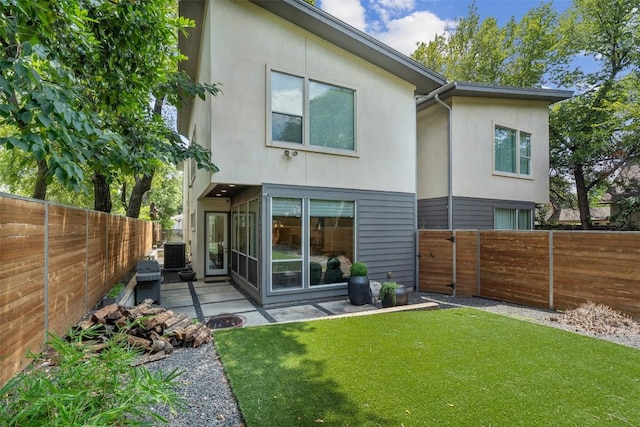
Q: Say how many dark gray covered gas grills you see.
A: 1